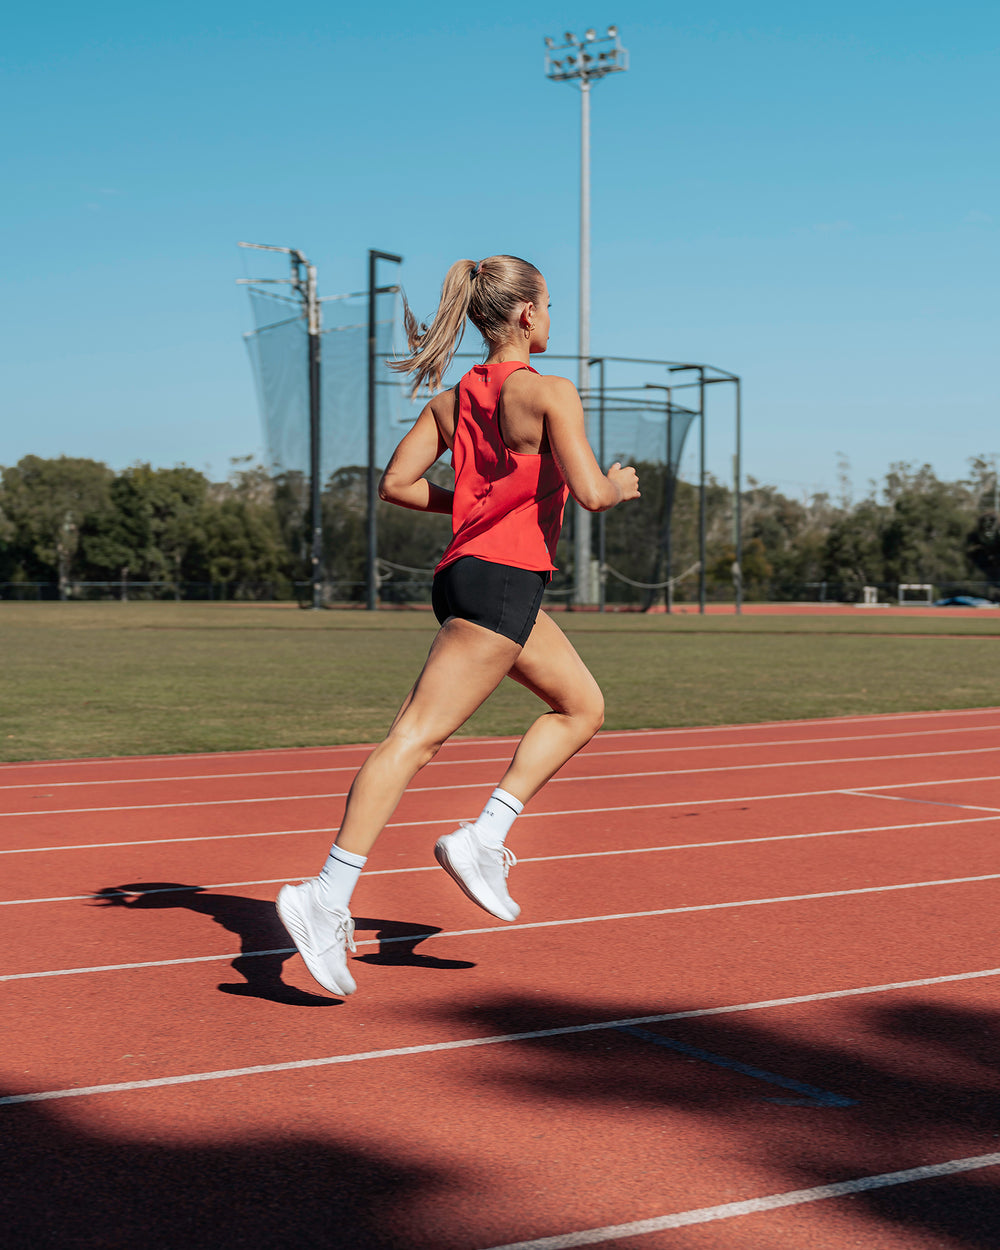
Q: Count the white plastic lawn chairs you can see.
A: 0